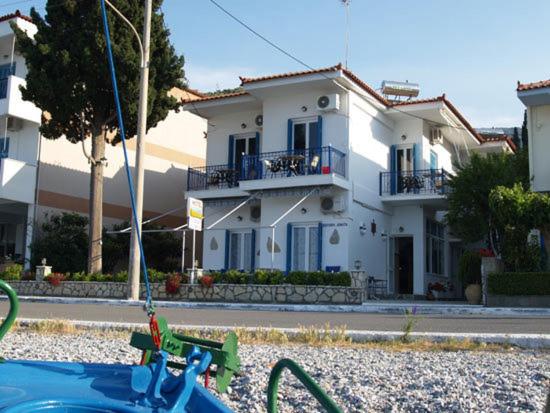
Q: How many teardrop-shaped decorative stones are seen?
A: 3